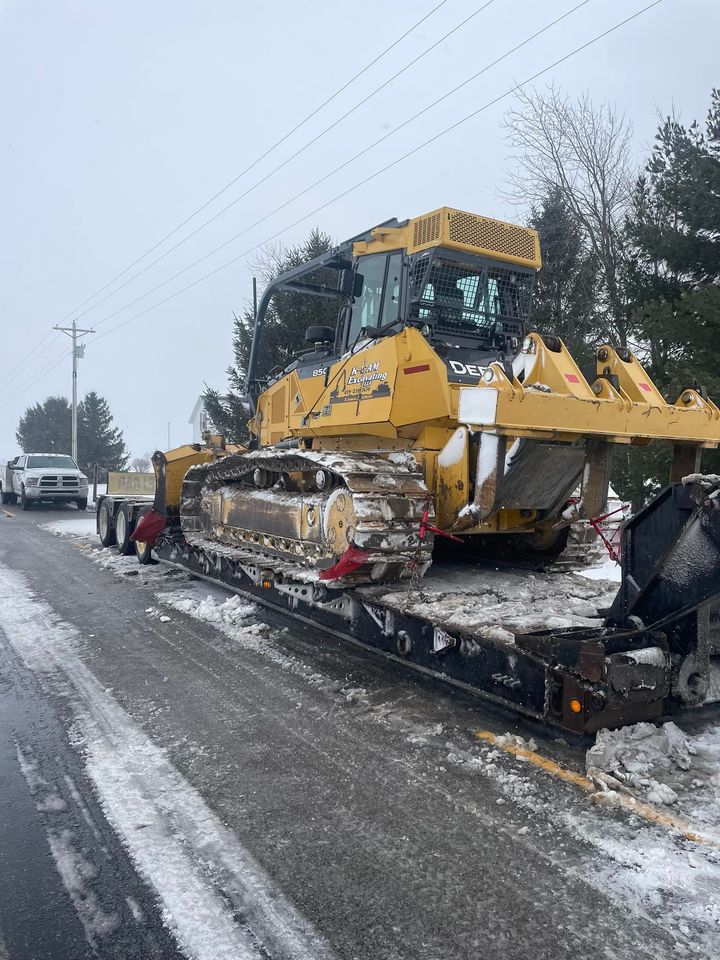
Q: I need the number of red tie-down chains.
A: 2